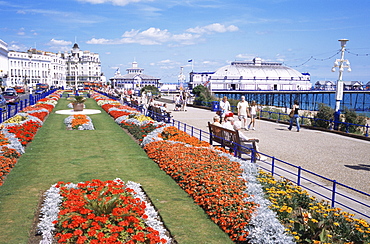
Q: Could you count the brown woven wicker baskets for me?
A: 0